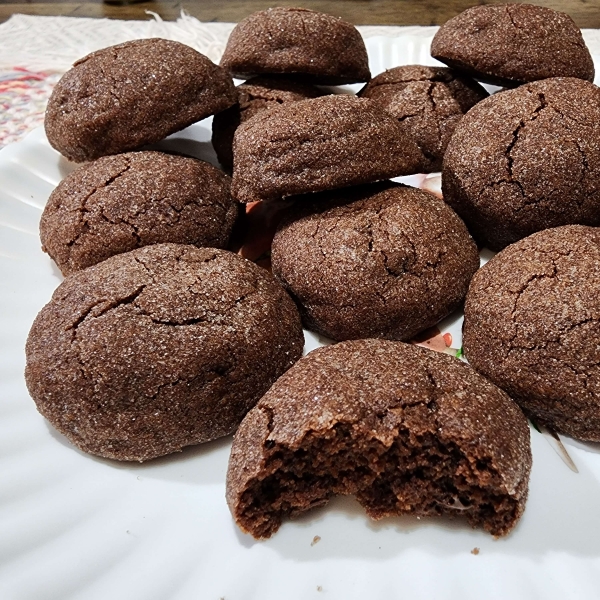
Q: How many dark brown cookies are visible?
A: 12